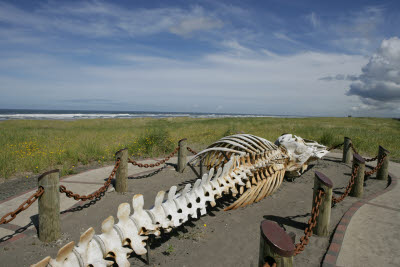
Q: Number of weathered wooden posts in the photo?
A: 8